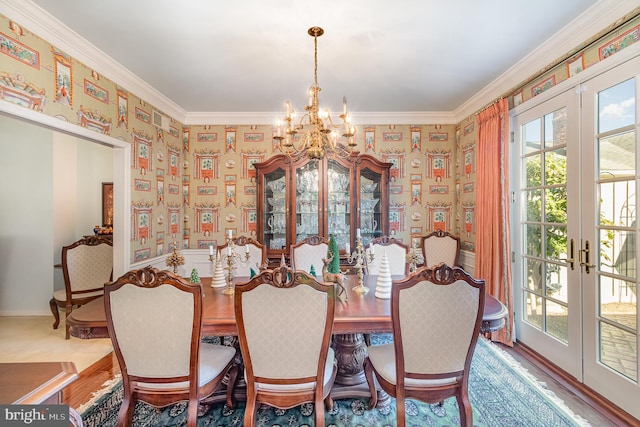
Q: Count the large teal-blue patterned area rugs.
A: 1